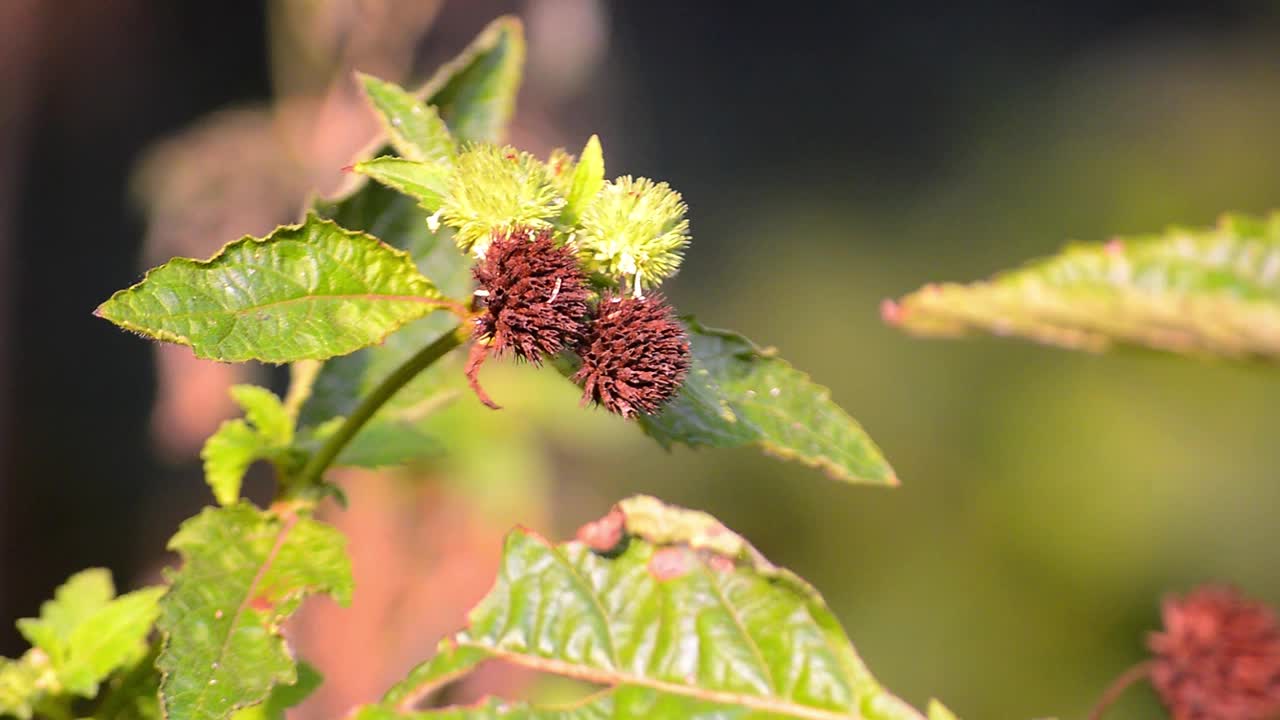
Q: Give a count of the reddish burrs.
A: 3